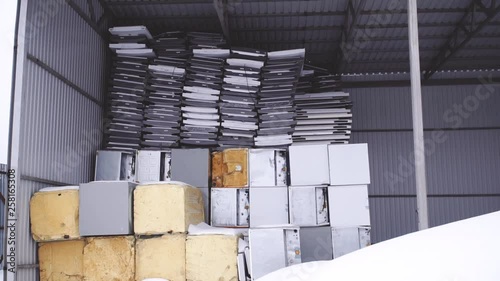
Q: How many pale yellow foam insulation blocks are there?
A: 6